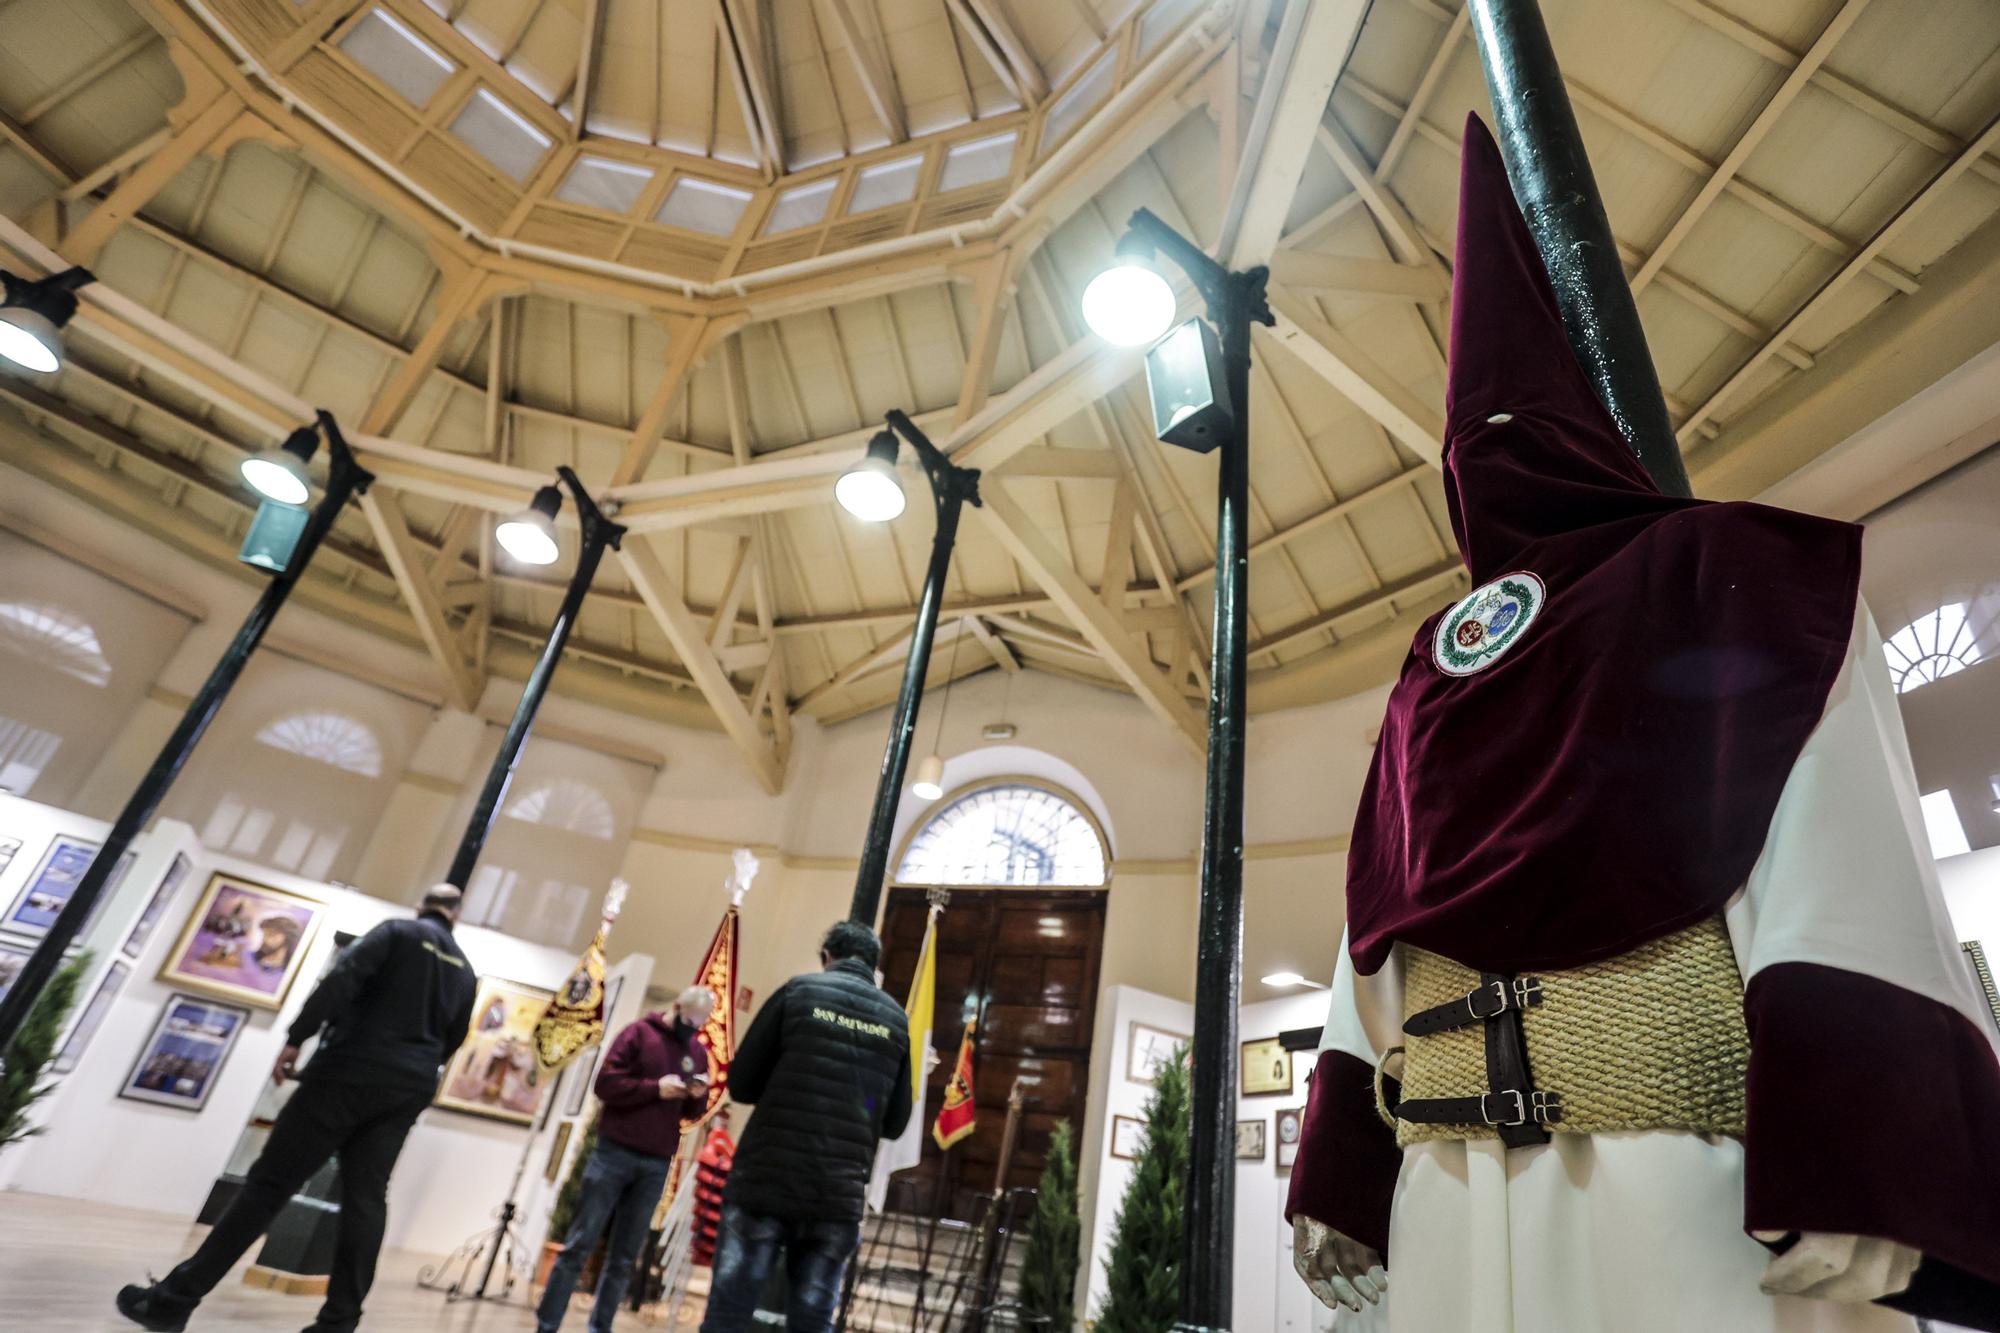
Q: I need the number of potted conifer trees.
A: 4